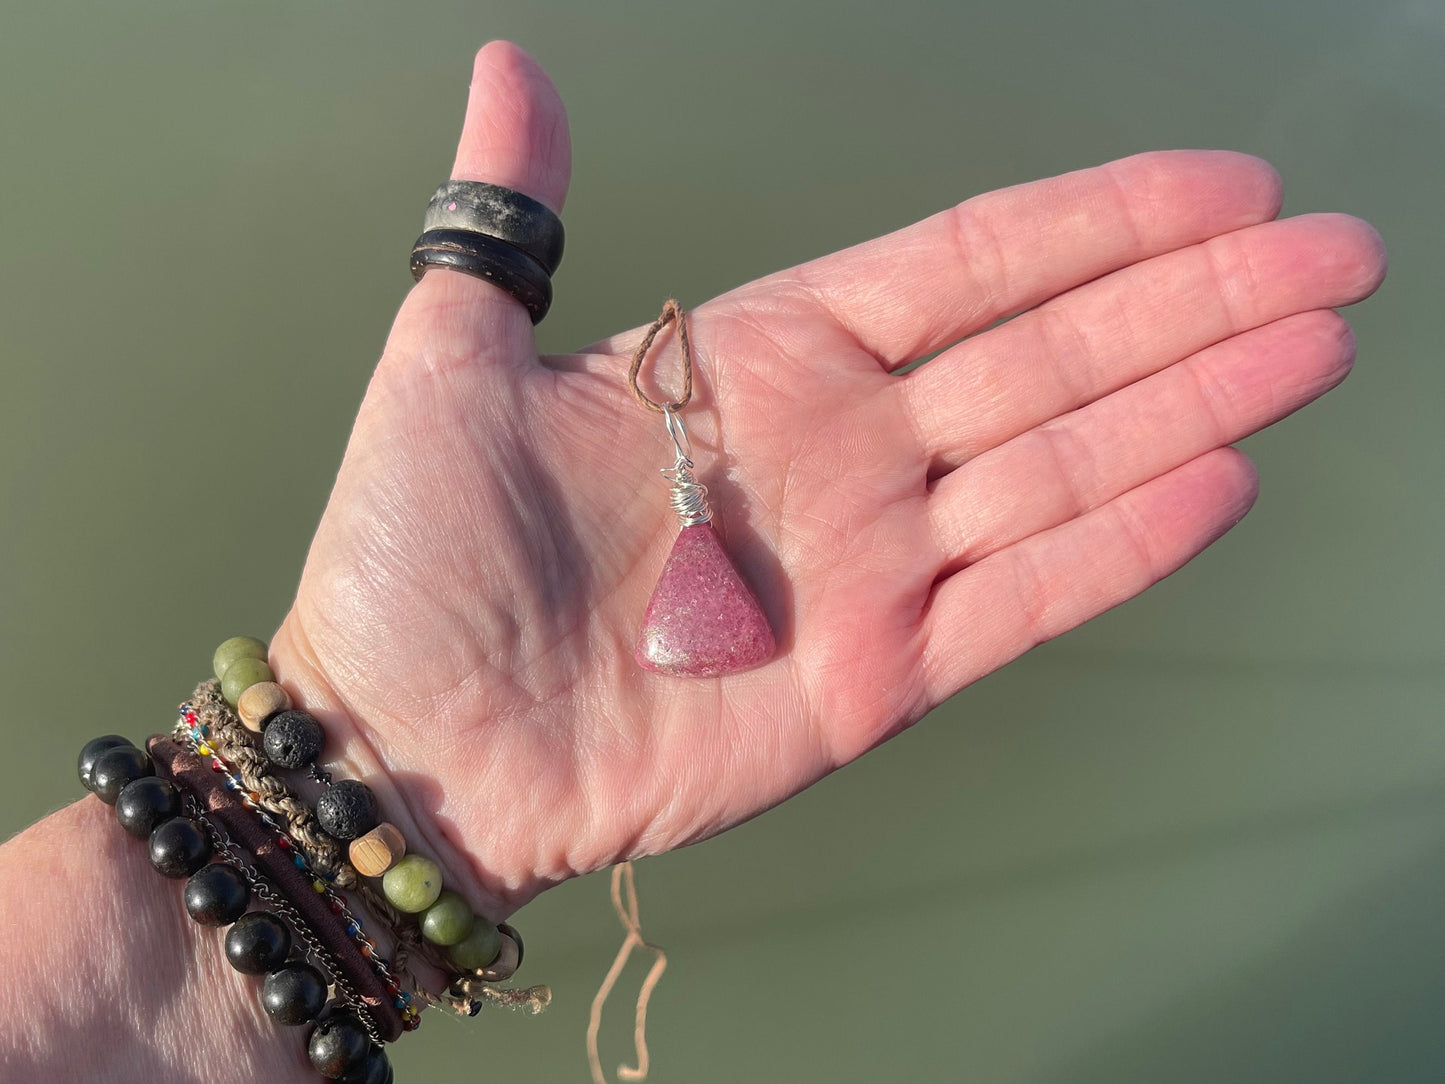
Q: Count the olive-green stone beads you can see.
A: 5